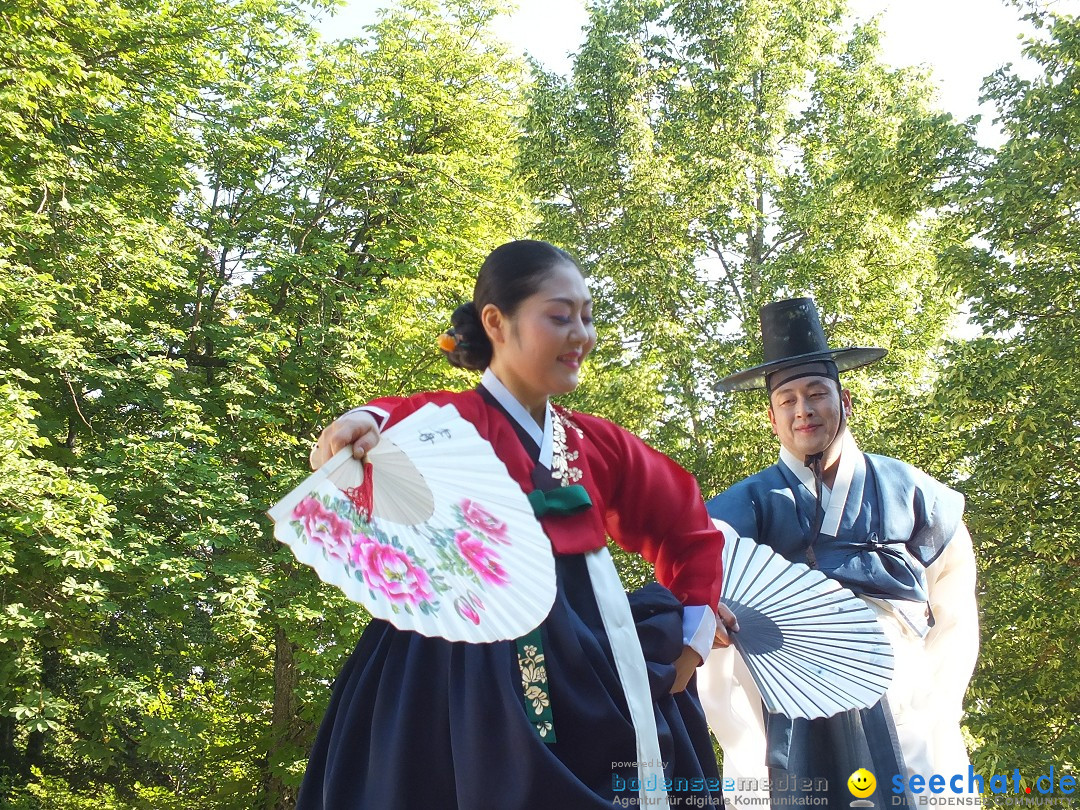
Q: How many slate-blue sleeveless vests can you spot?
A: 1